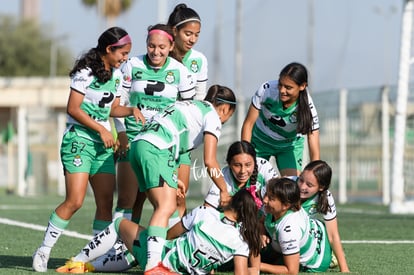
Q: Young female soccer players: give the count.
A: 9